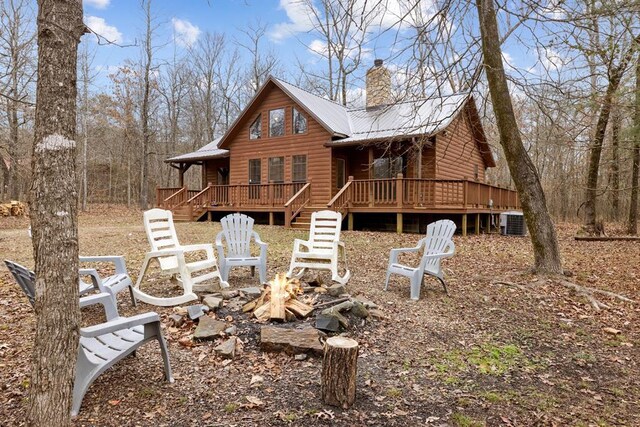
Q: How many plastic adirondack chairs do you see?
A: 4